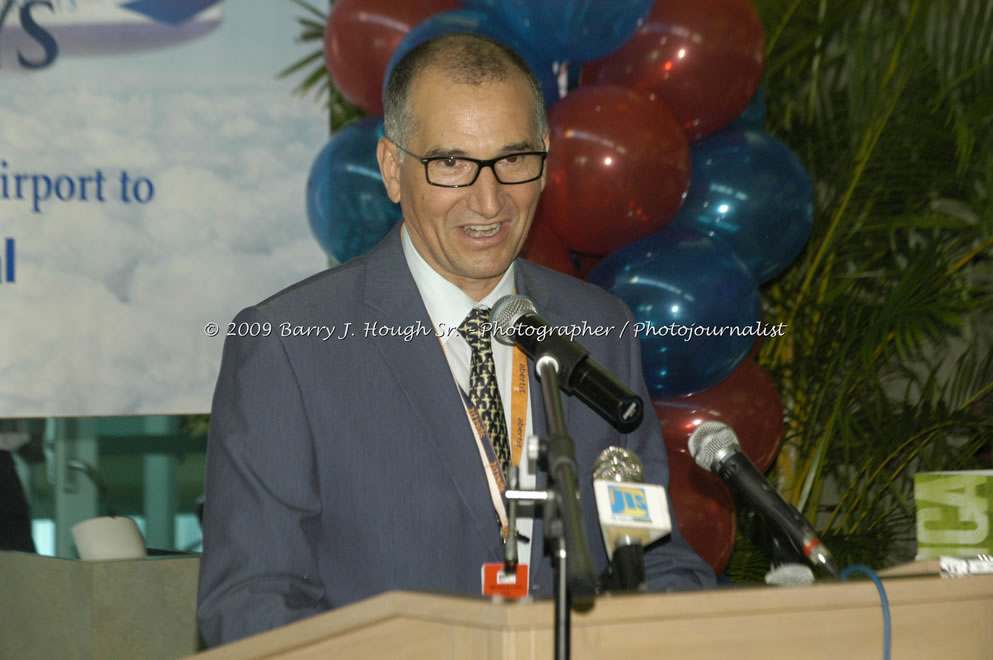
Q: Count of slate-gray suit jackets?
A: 1